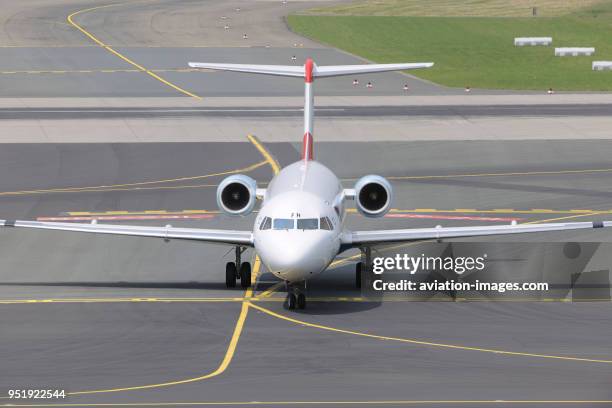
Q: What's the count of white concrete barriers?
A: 3